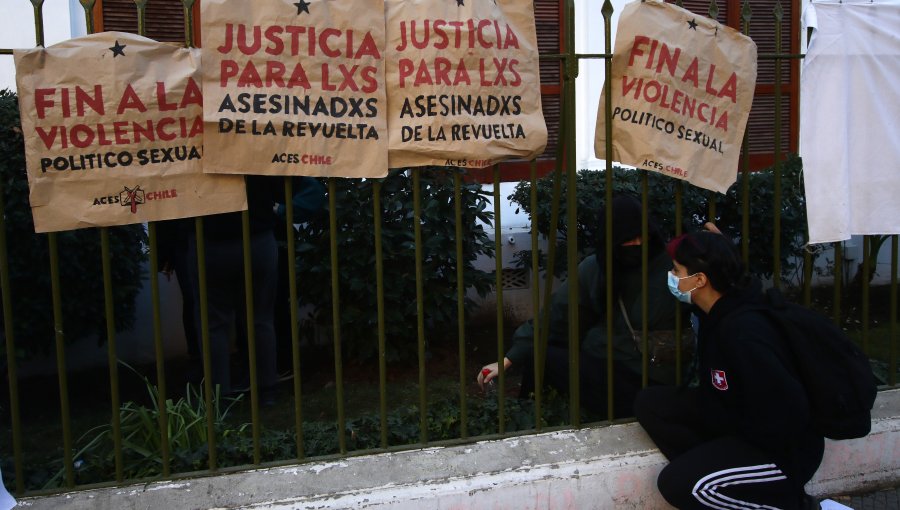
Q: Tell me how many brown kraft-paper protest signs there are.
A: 4